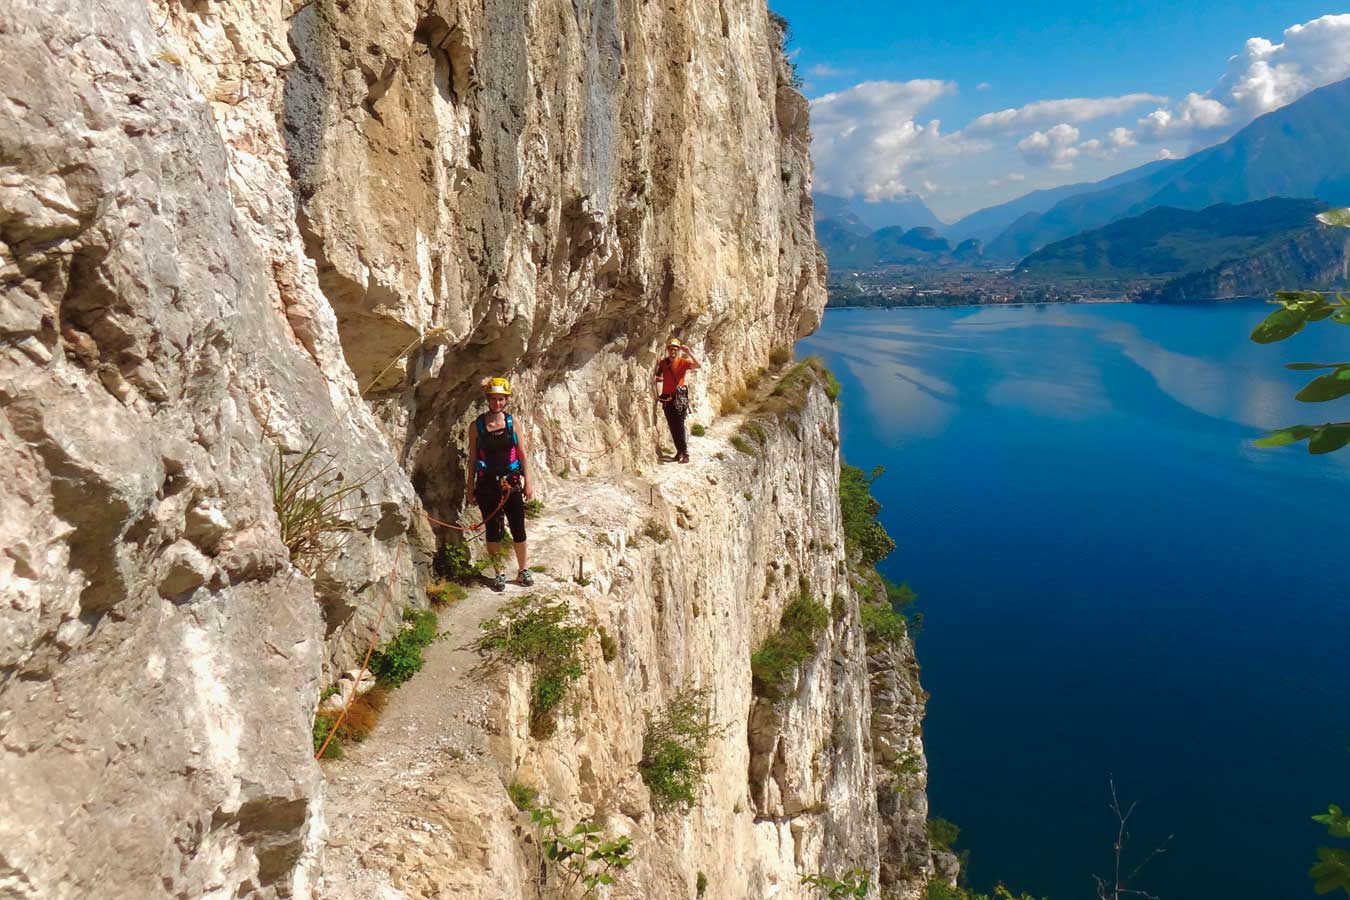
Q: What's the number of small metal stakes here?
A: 2